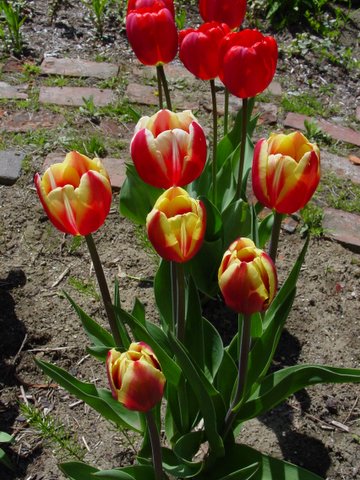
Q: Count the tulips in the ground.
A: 11